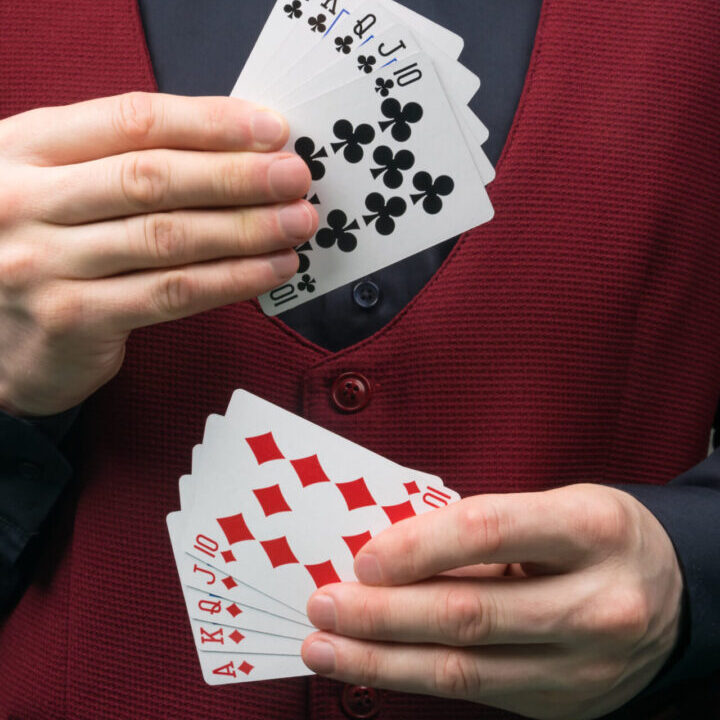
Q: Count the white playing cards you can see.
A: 10